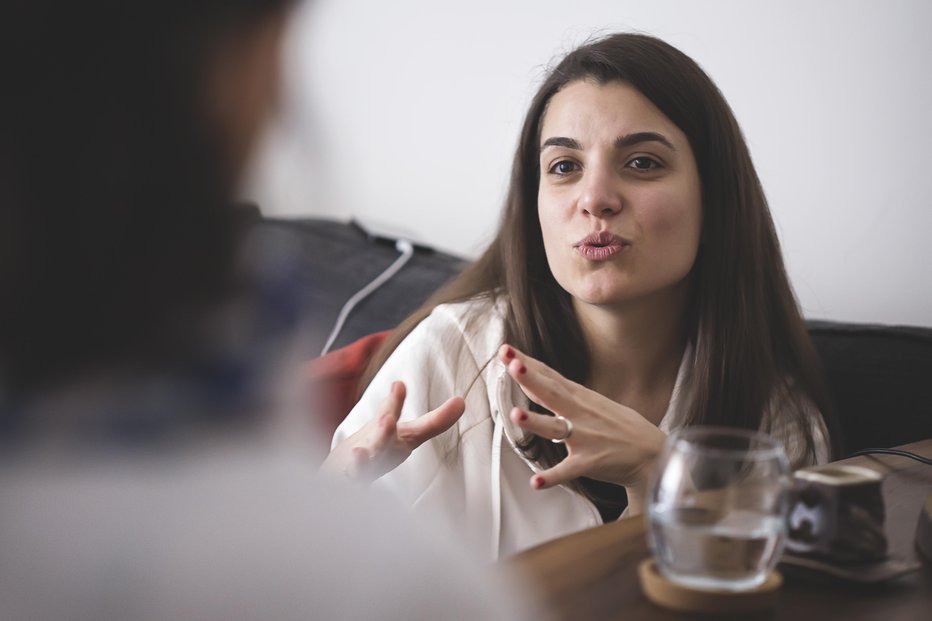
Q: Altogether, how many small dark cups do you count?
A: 1